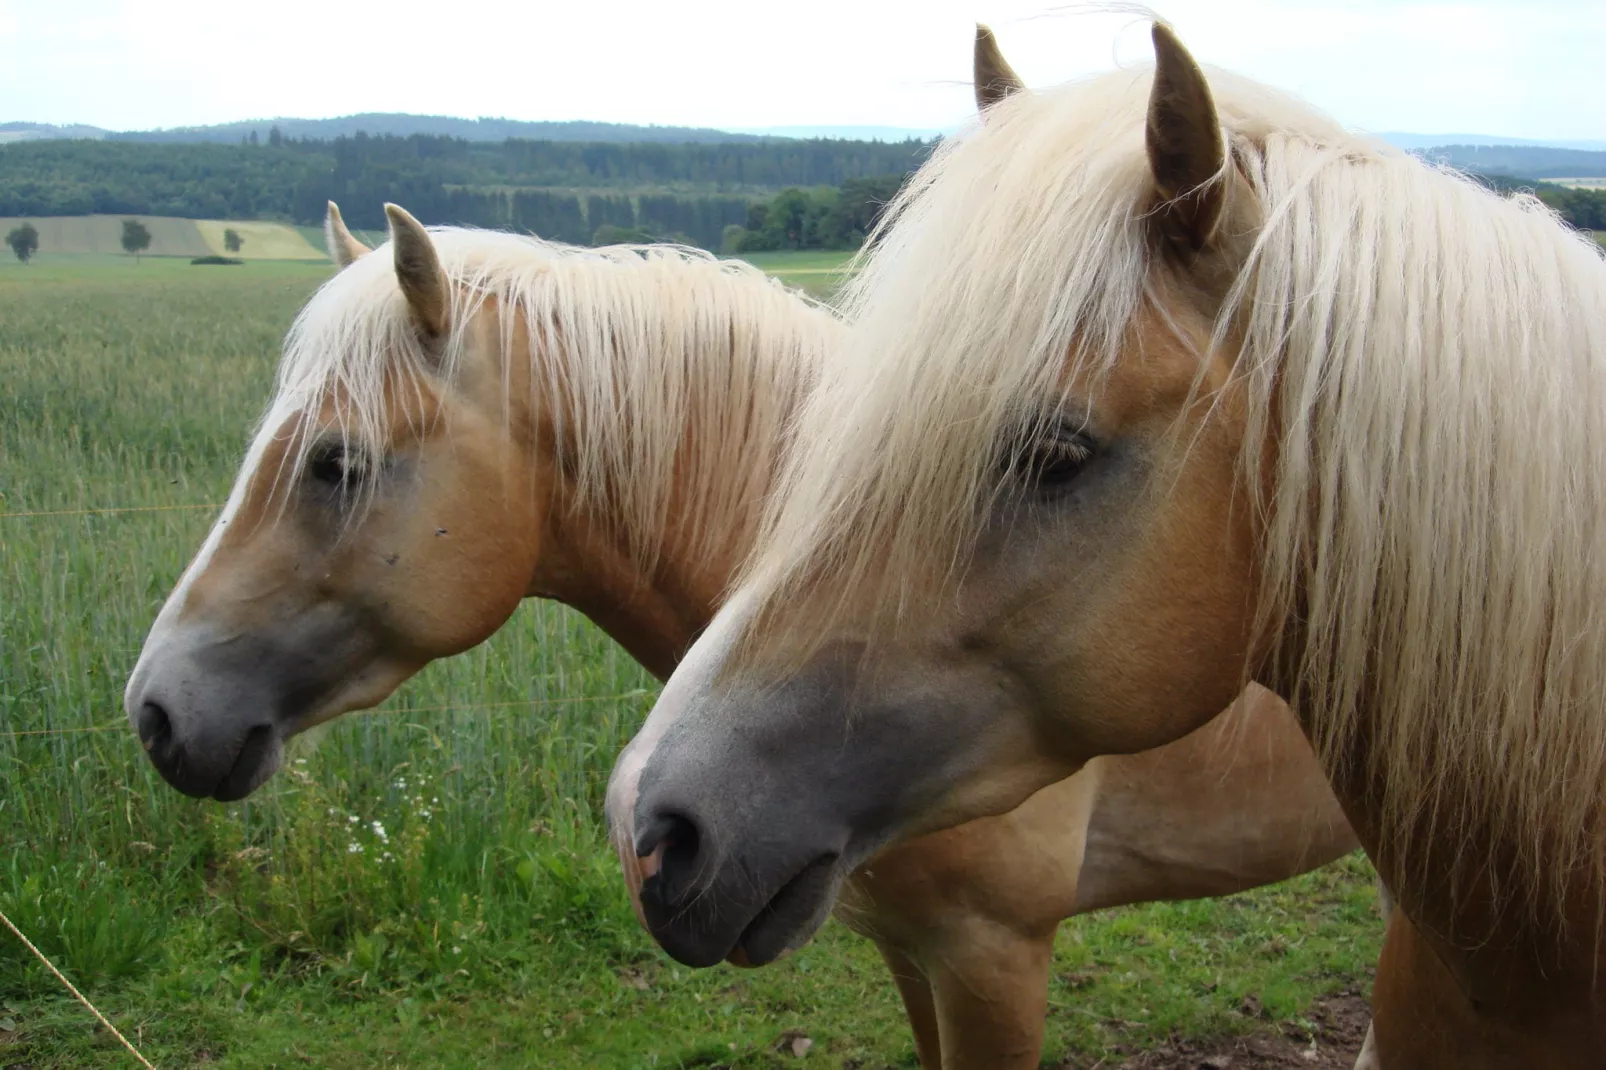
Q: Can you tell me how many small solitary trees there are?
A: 3